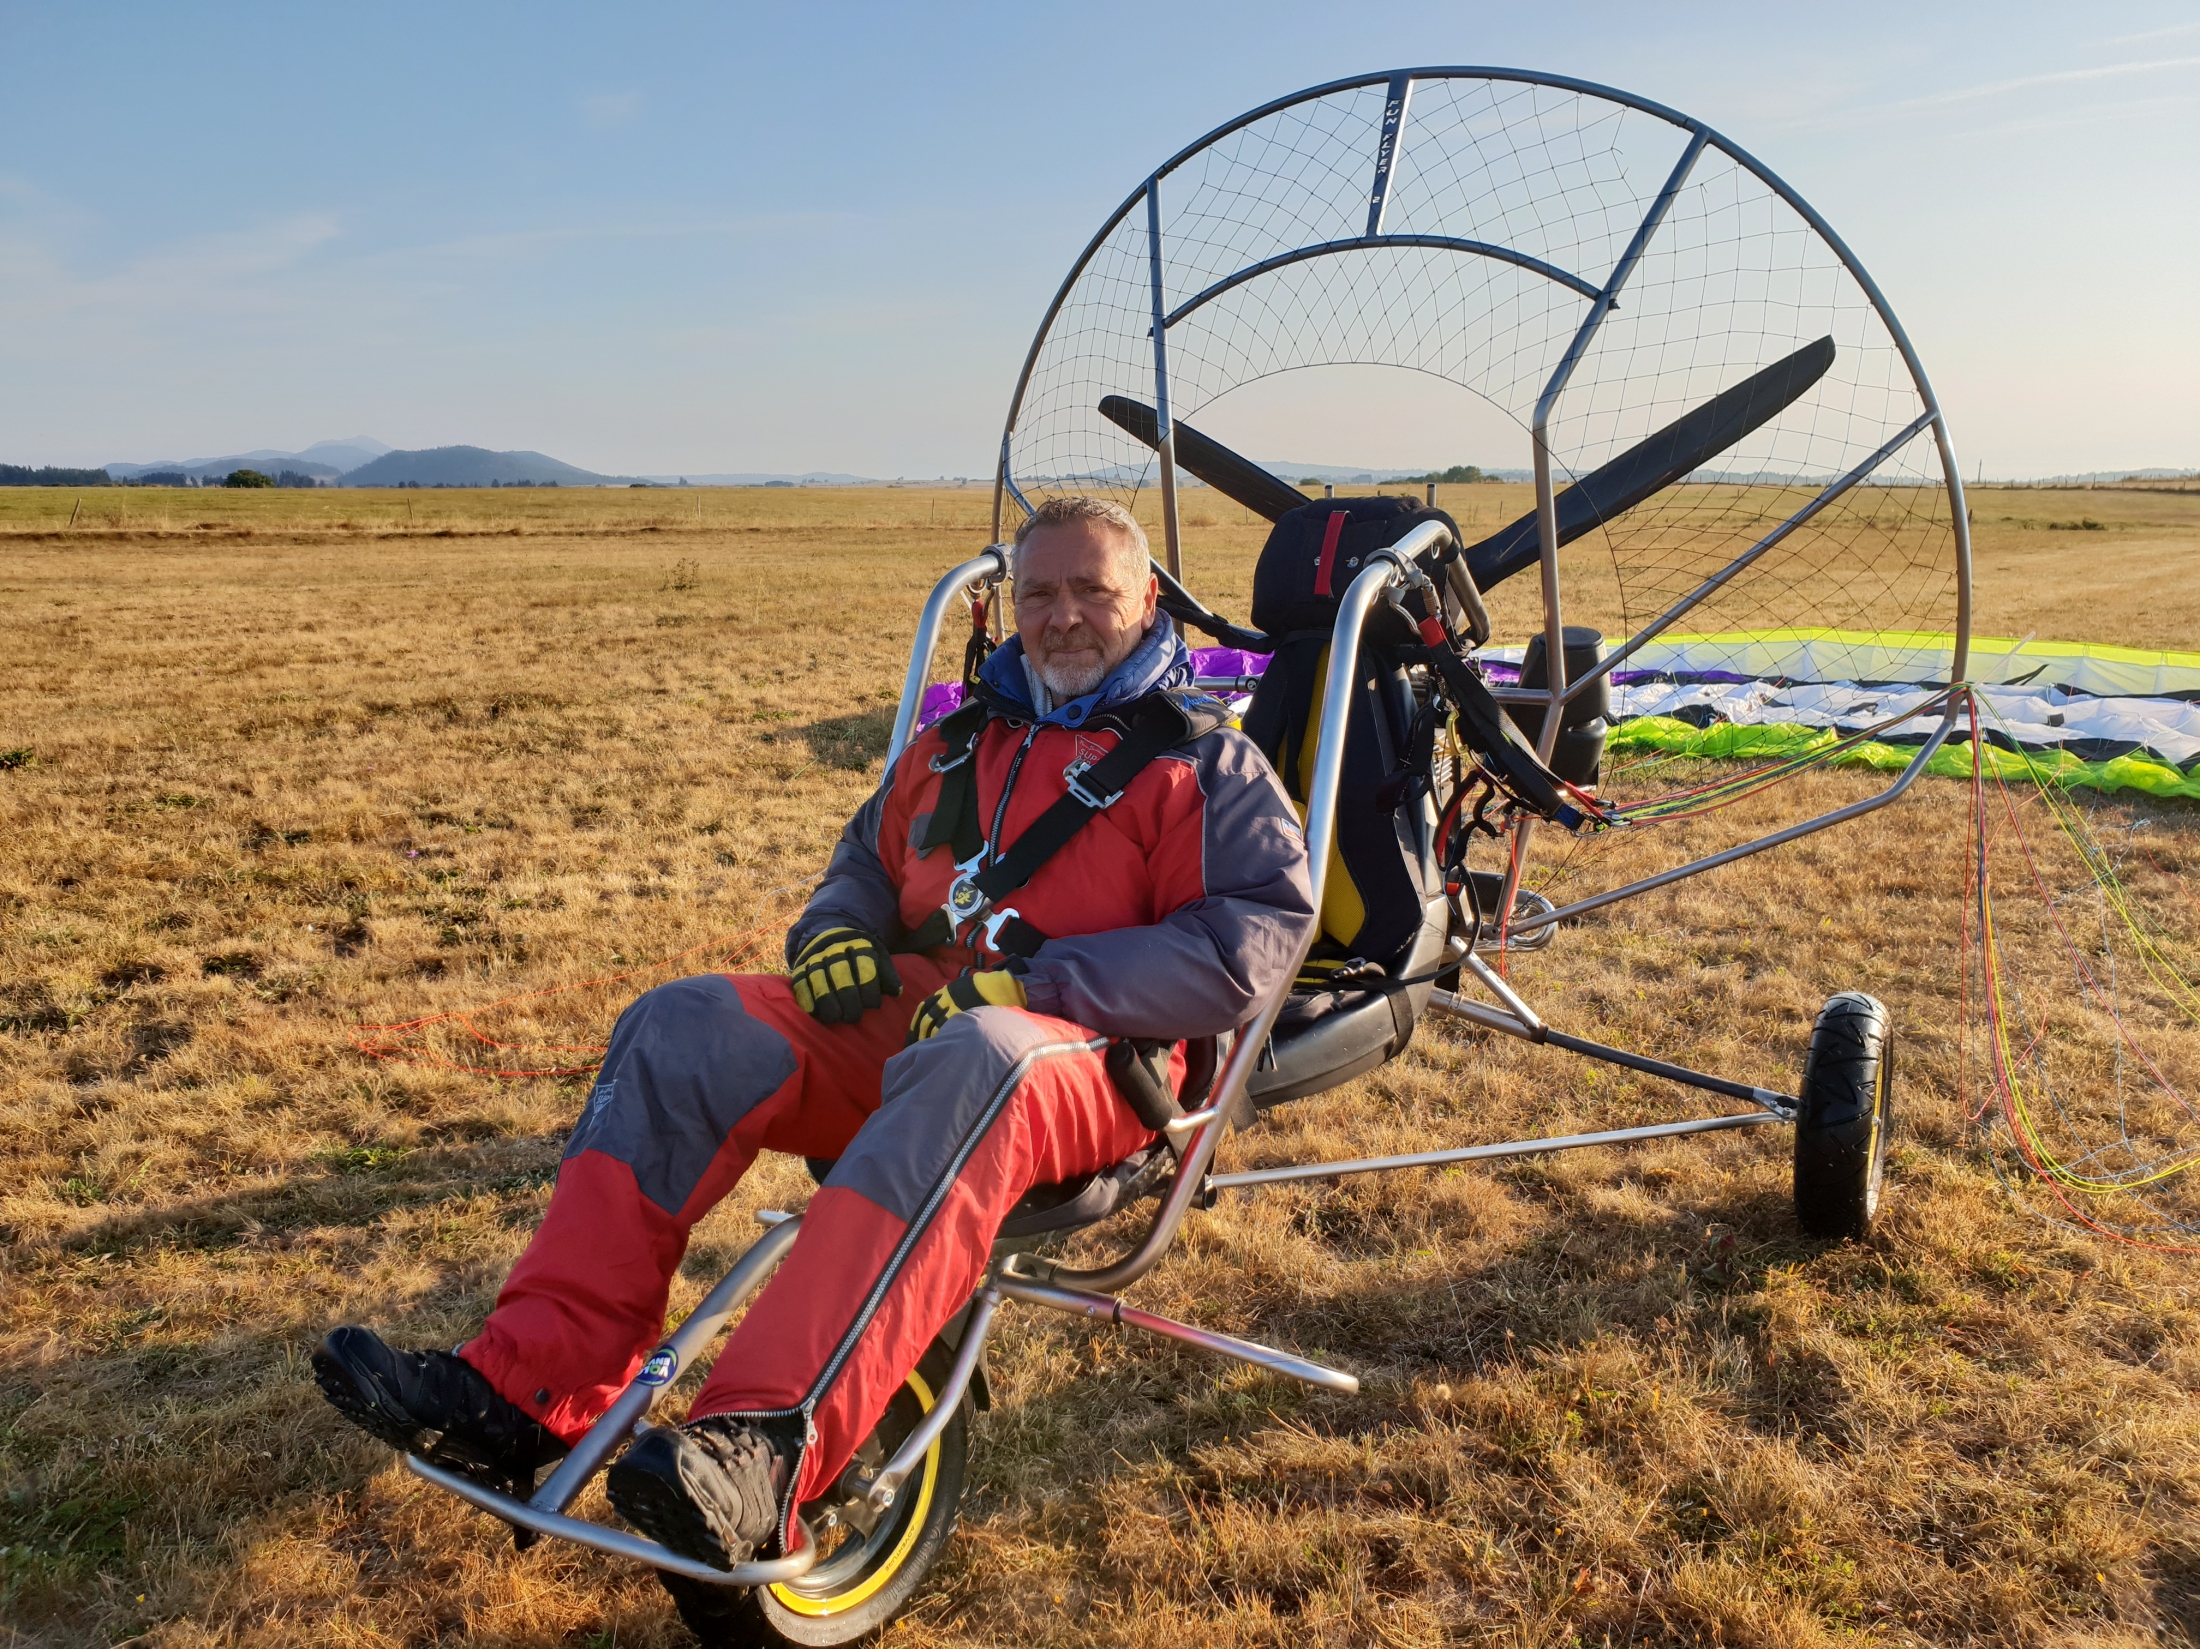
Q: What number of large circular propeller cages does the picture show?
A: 1